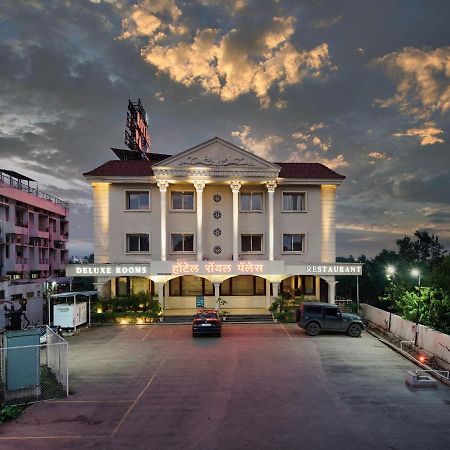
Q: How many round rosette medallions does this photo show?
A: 4